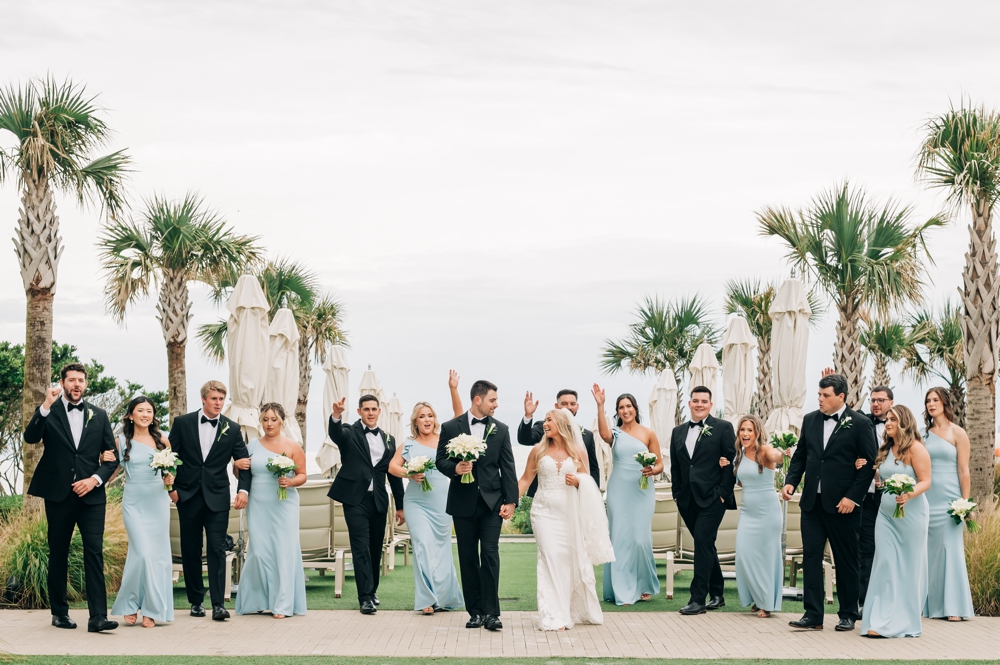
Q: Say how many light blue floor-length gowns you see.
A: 7